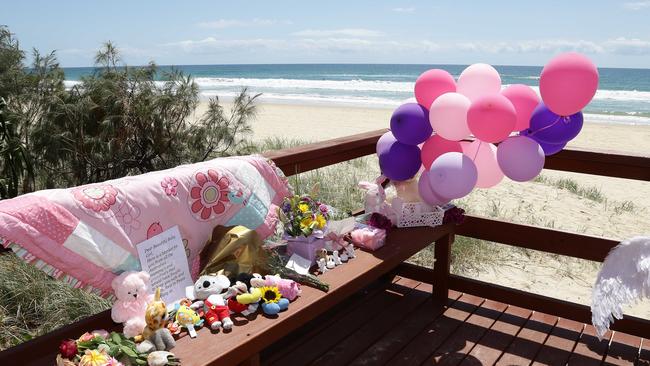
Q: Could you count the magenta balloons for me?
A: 5